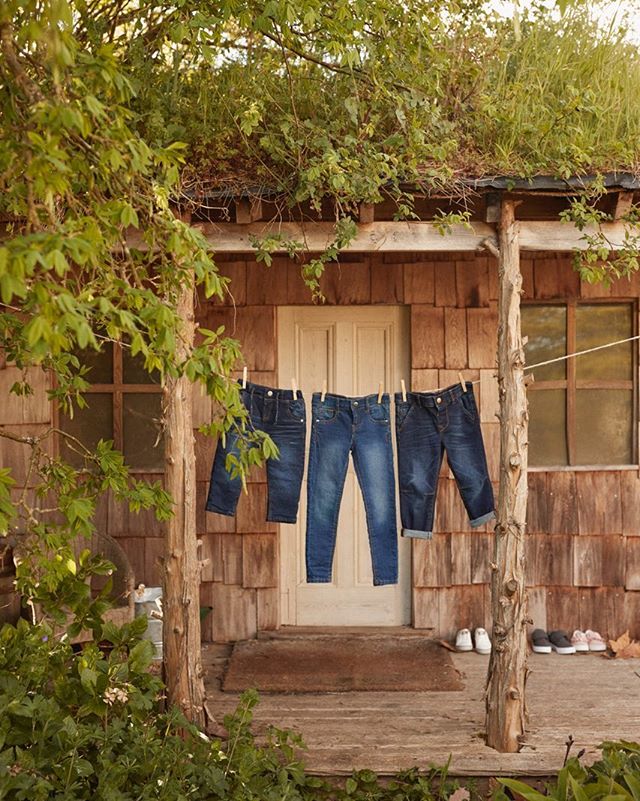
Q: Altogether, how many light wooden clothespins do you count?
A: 6